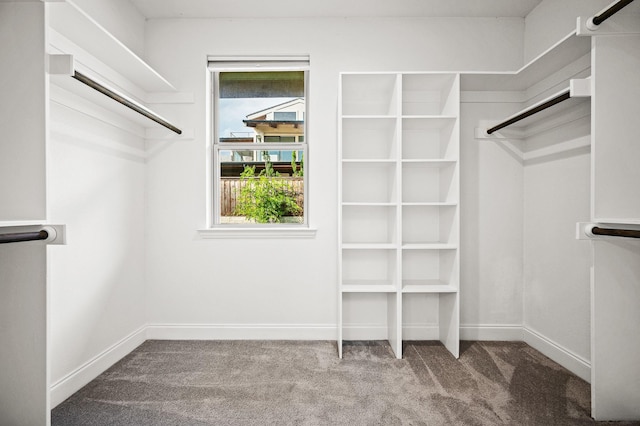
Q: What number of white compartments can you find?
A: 12